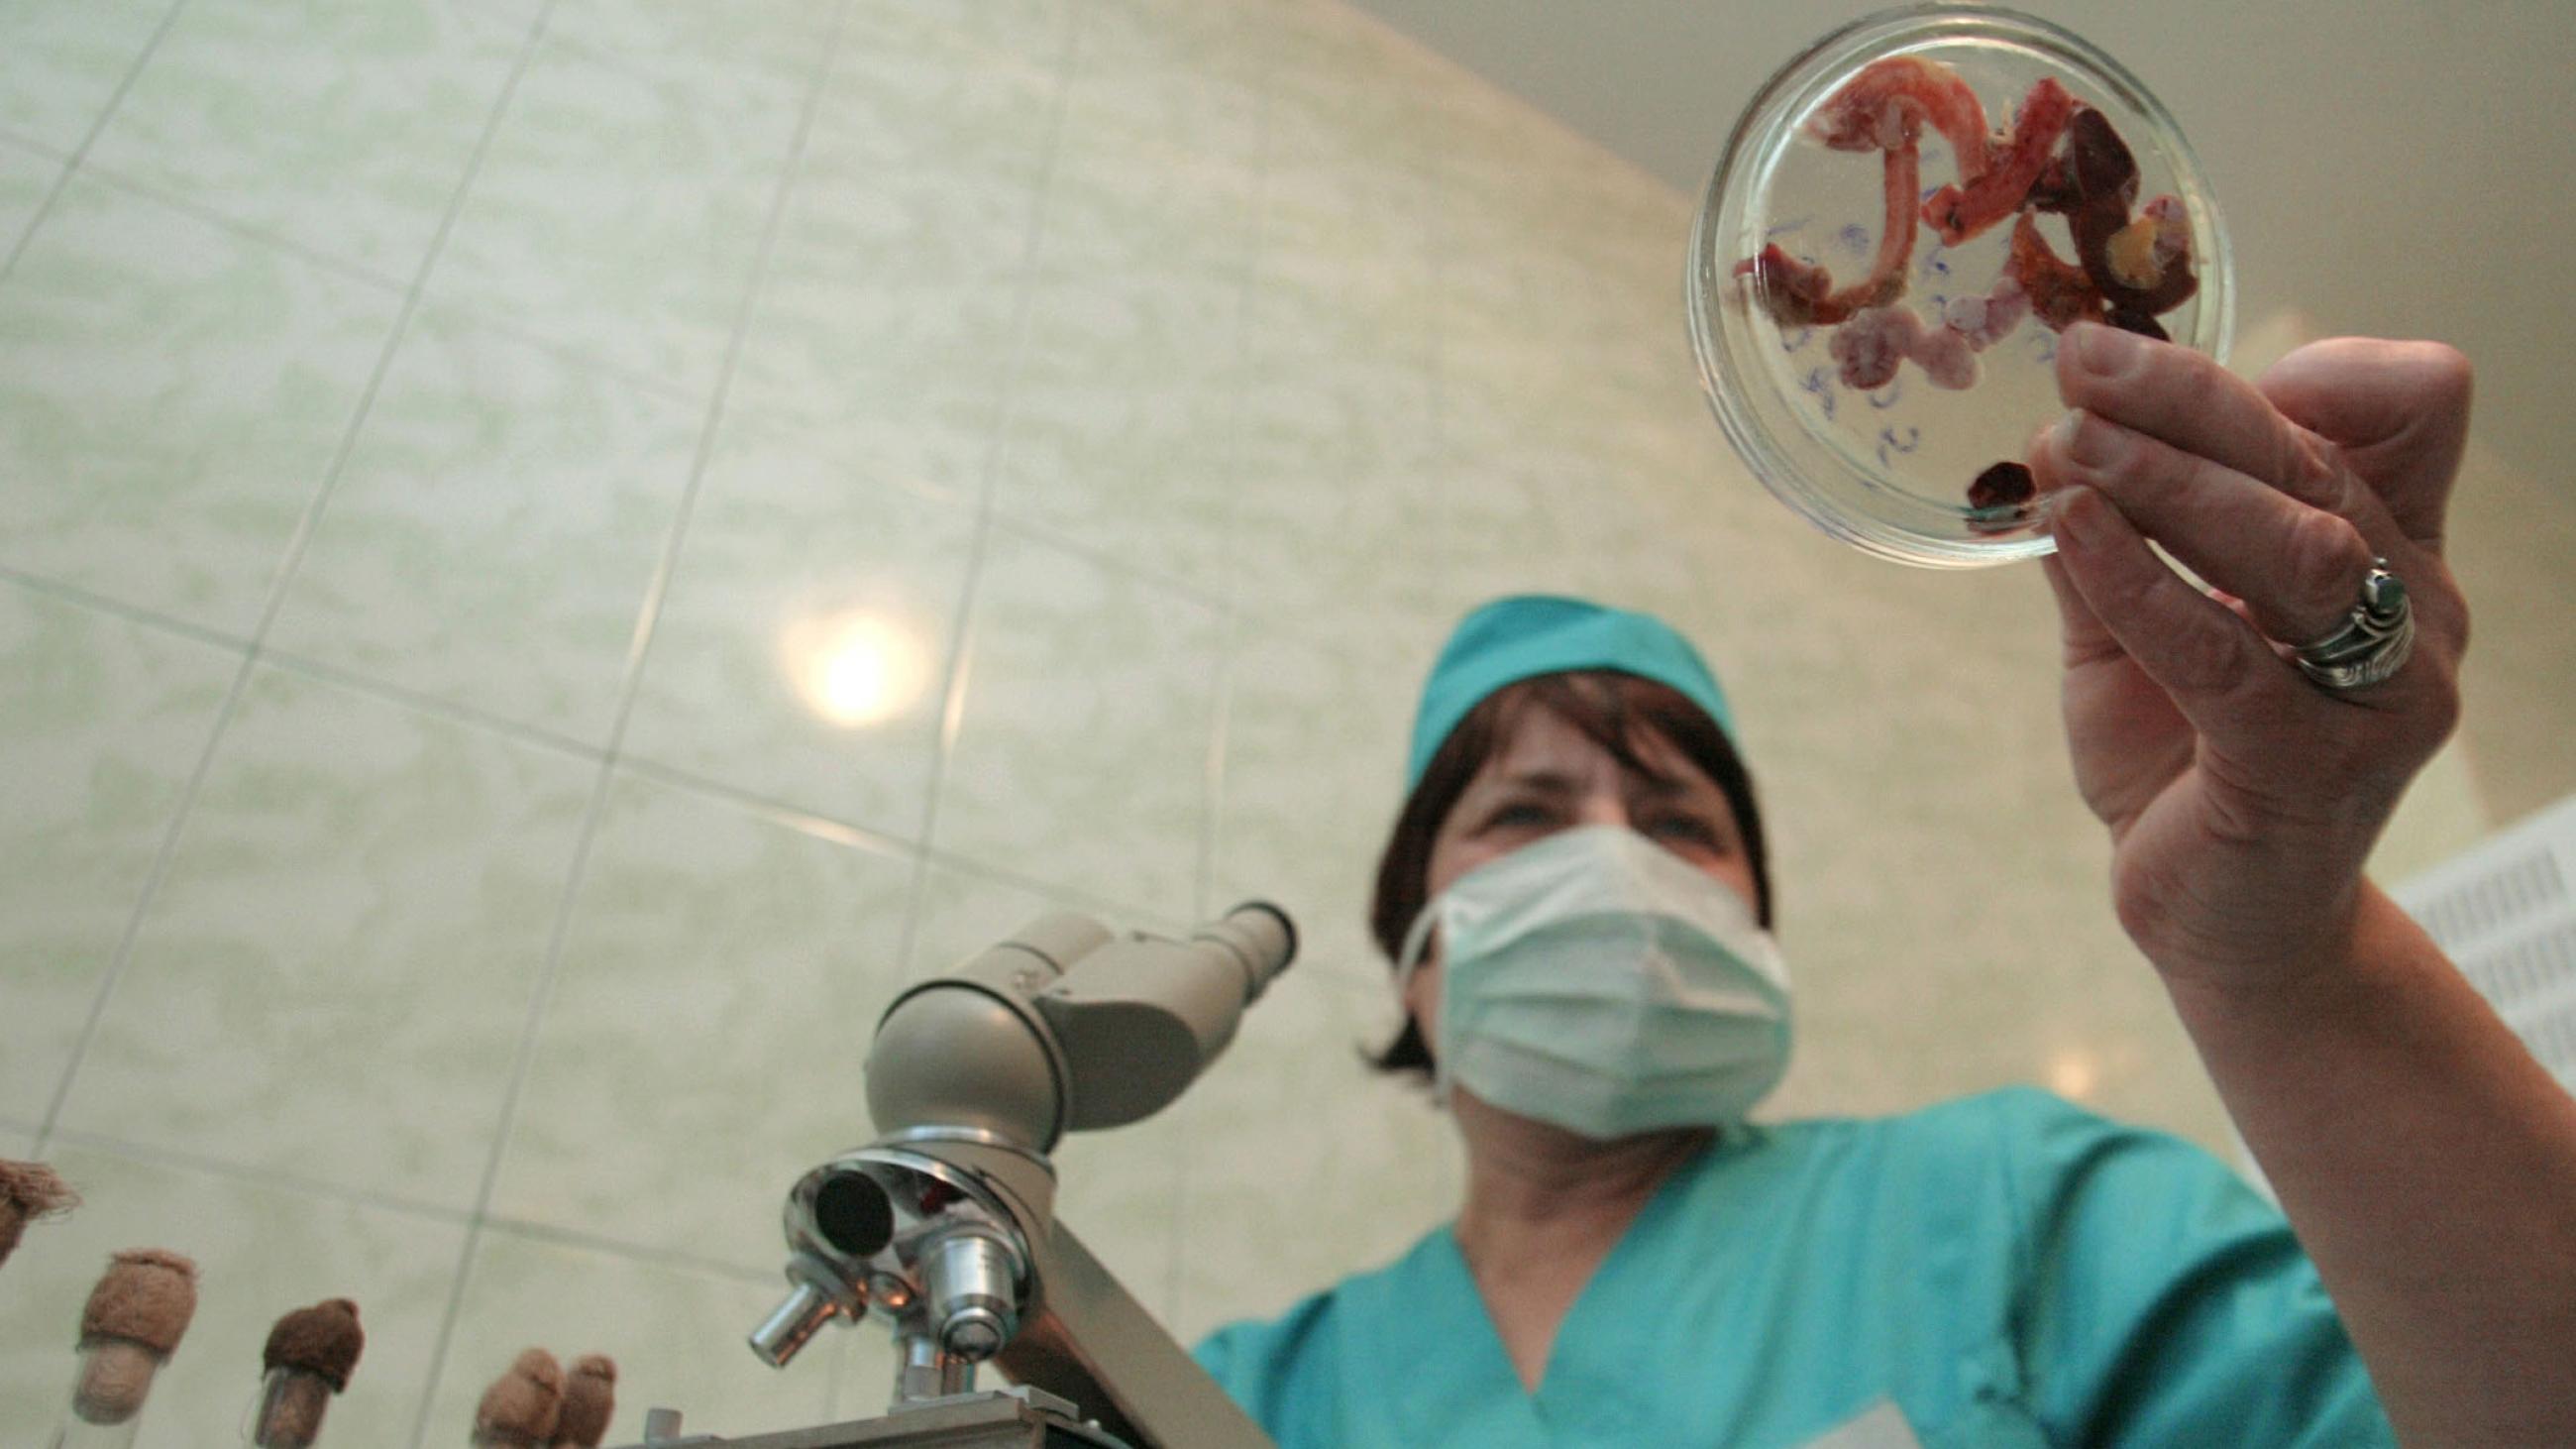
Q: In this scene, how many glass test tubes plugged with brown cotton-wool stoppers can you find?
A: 5